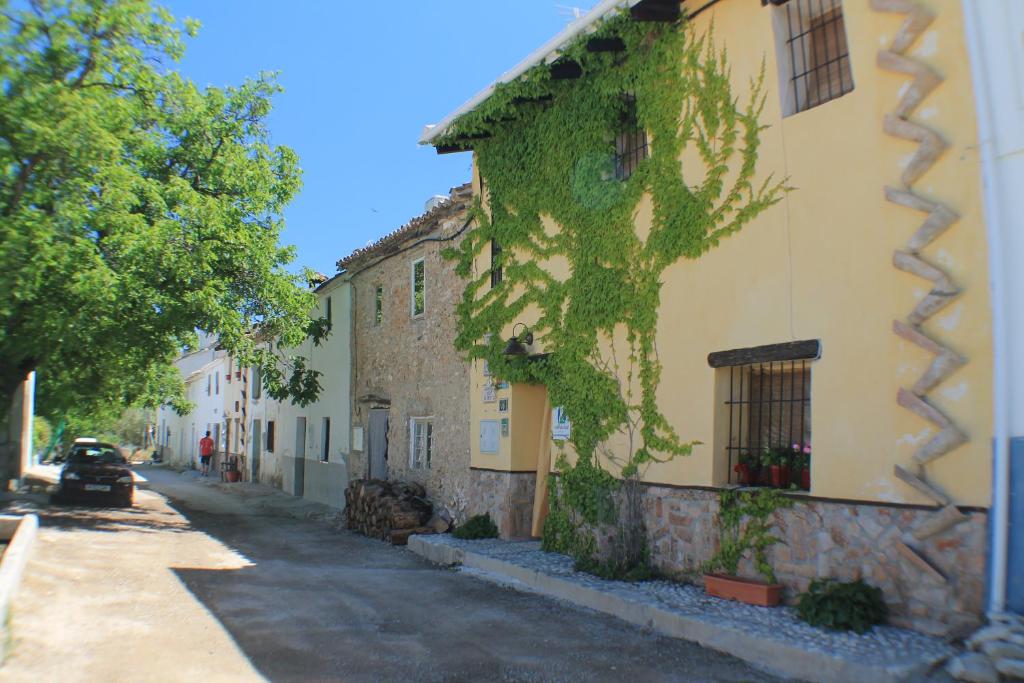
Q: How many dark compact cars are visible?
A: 1